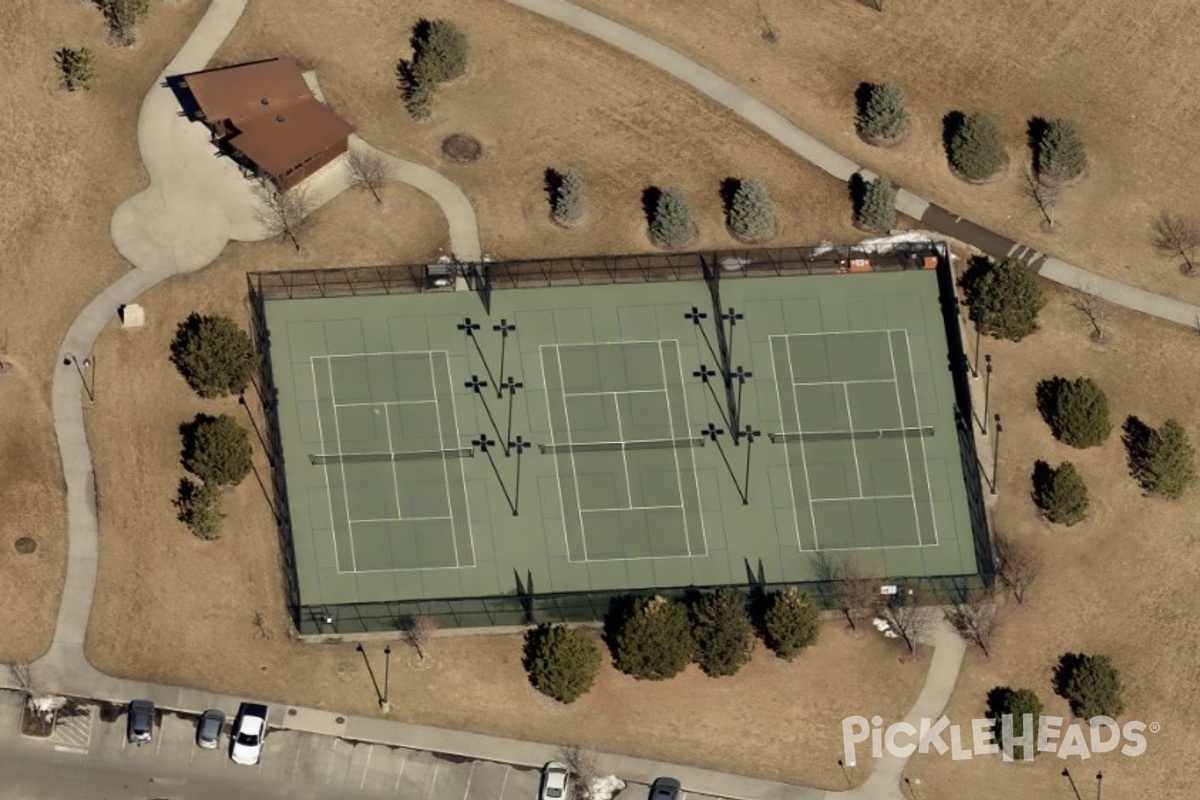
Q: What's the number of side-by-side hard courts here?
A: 3